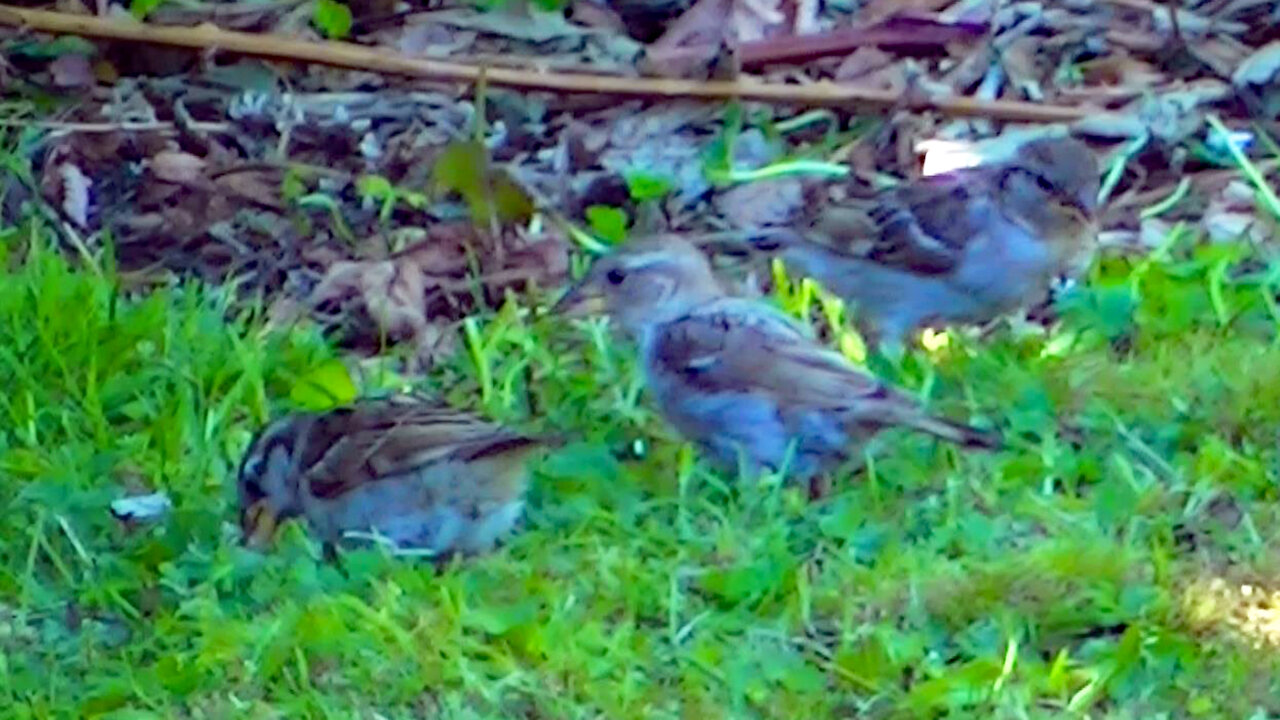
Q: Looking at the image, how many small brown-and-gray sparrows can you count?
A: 3